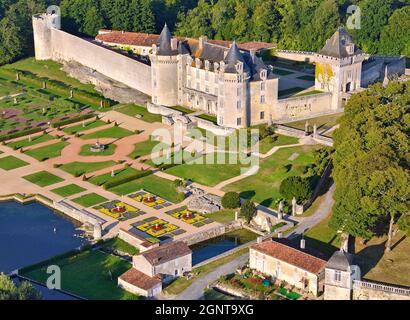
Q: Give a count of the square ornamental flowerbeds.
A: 4